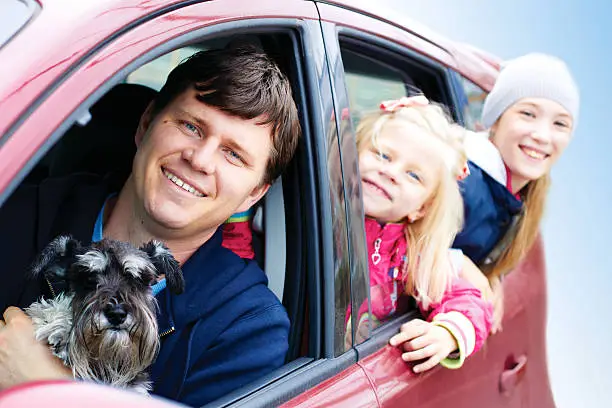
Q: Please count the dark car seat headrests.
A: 1